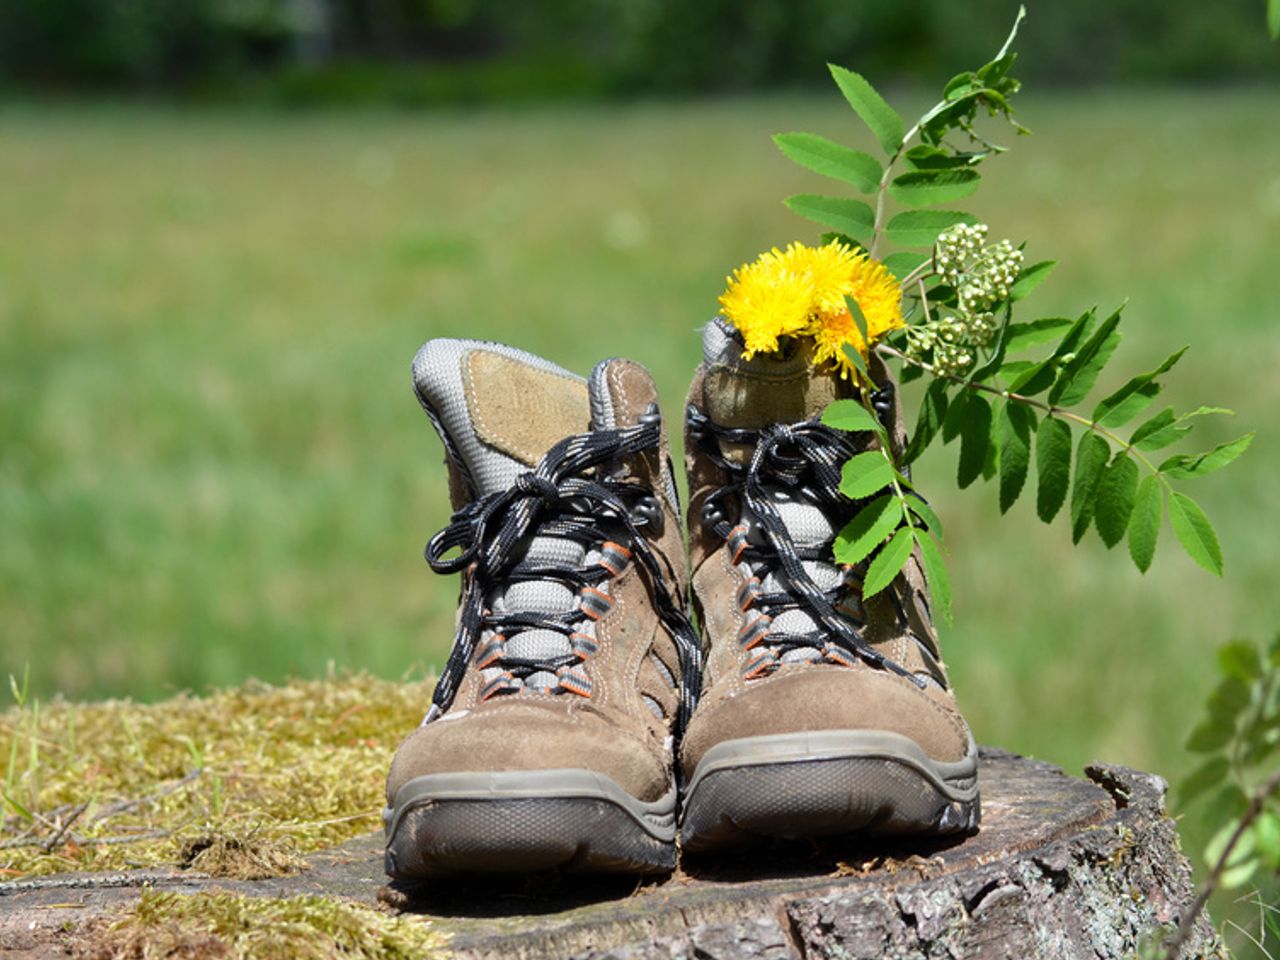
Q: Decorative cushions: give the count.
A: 0